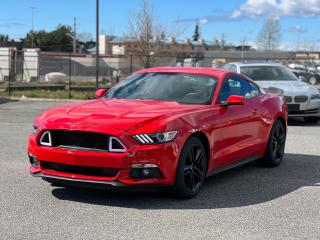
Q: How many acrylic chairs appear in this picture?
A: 0